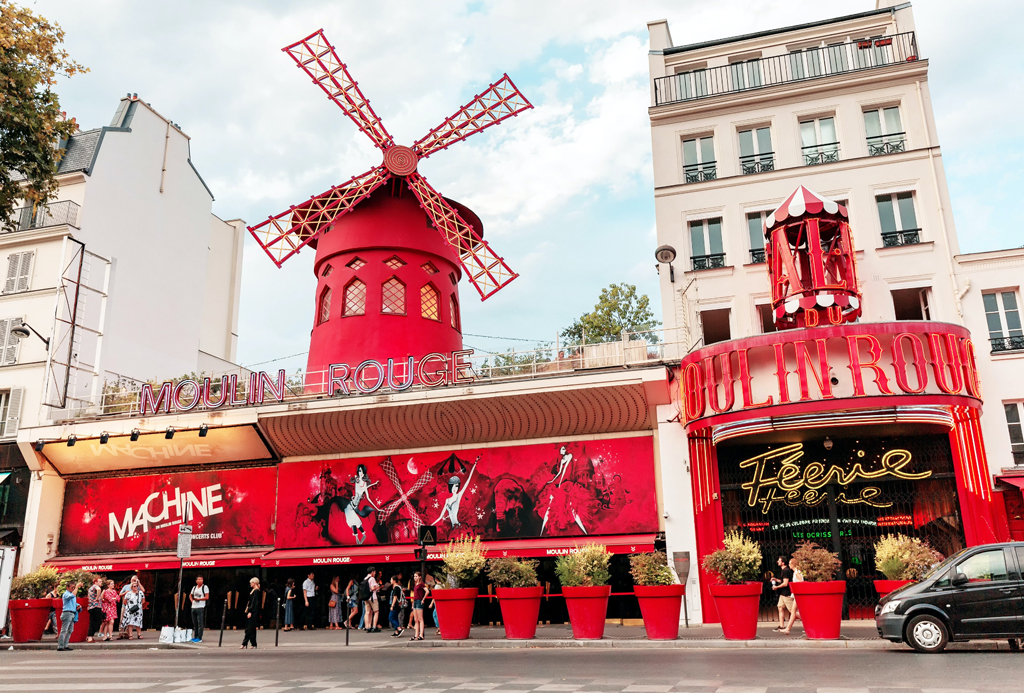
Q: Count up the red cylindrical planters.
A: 9